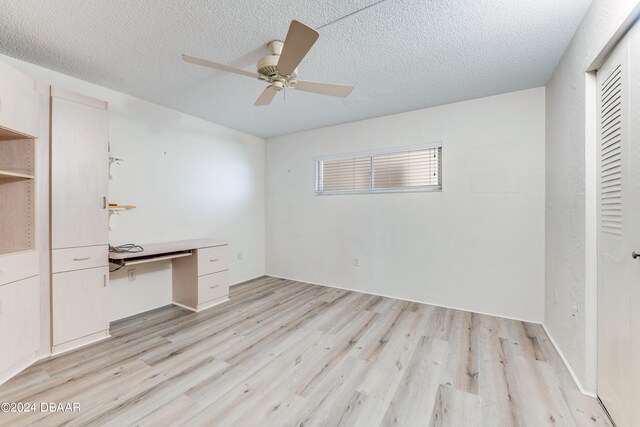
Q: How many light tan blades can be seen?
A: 4